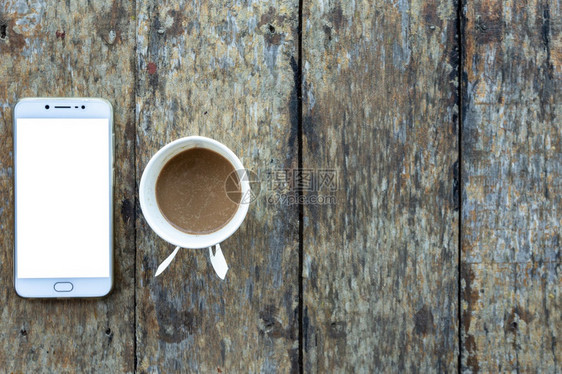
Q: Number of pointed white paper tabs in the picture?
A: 2